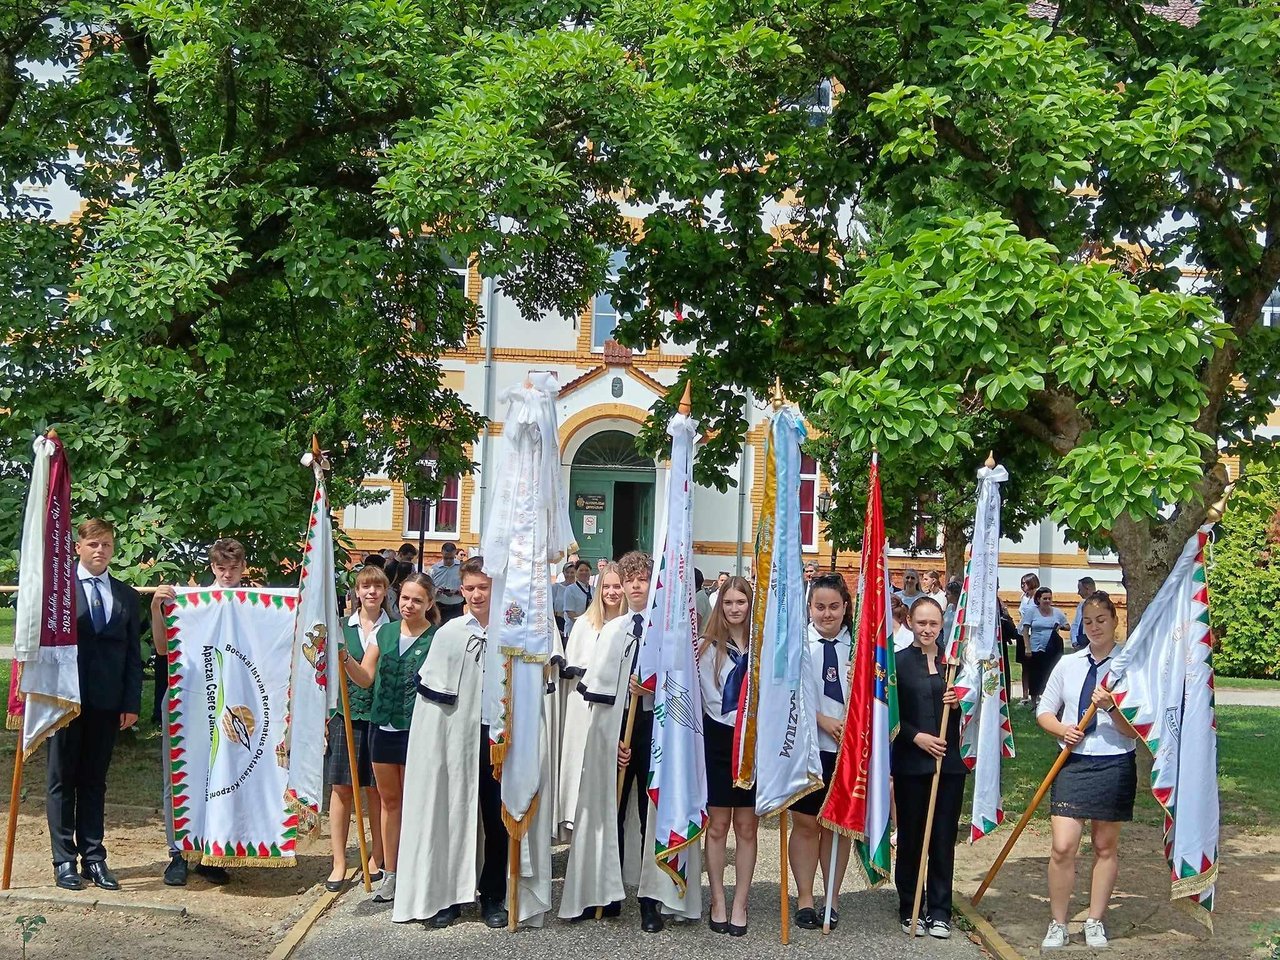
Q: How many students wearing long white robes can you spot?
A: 3